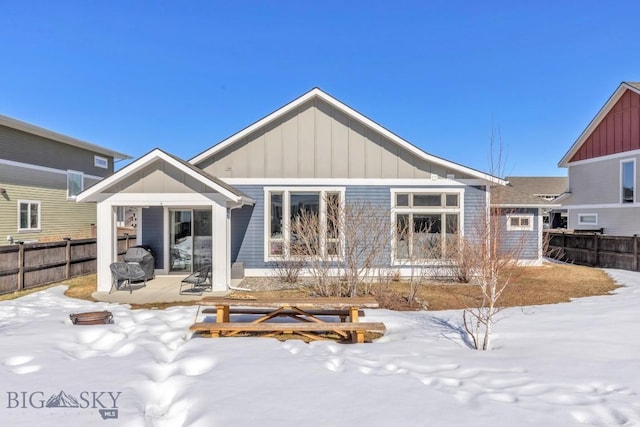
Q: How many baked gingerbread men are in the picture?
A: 0